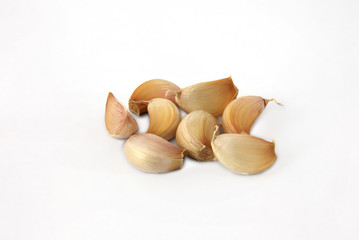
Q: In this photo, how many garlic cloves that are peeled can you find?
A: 0